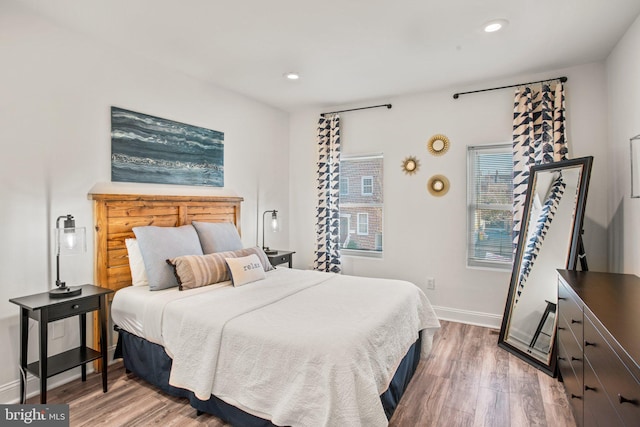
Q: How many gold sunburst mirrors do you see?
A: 3